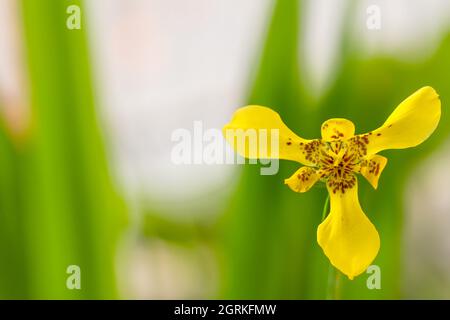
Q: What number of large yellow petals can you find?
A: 3